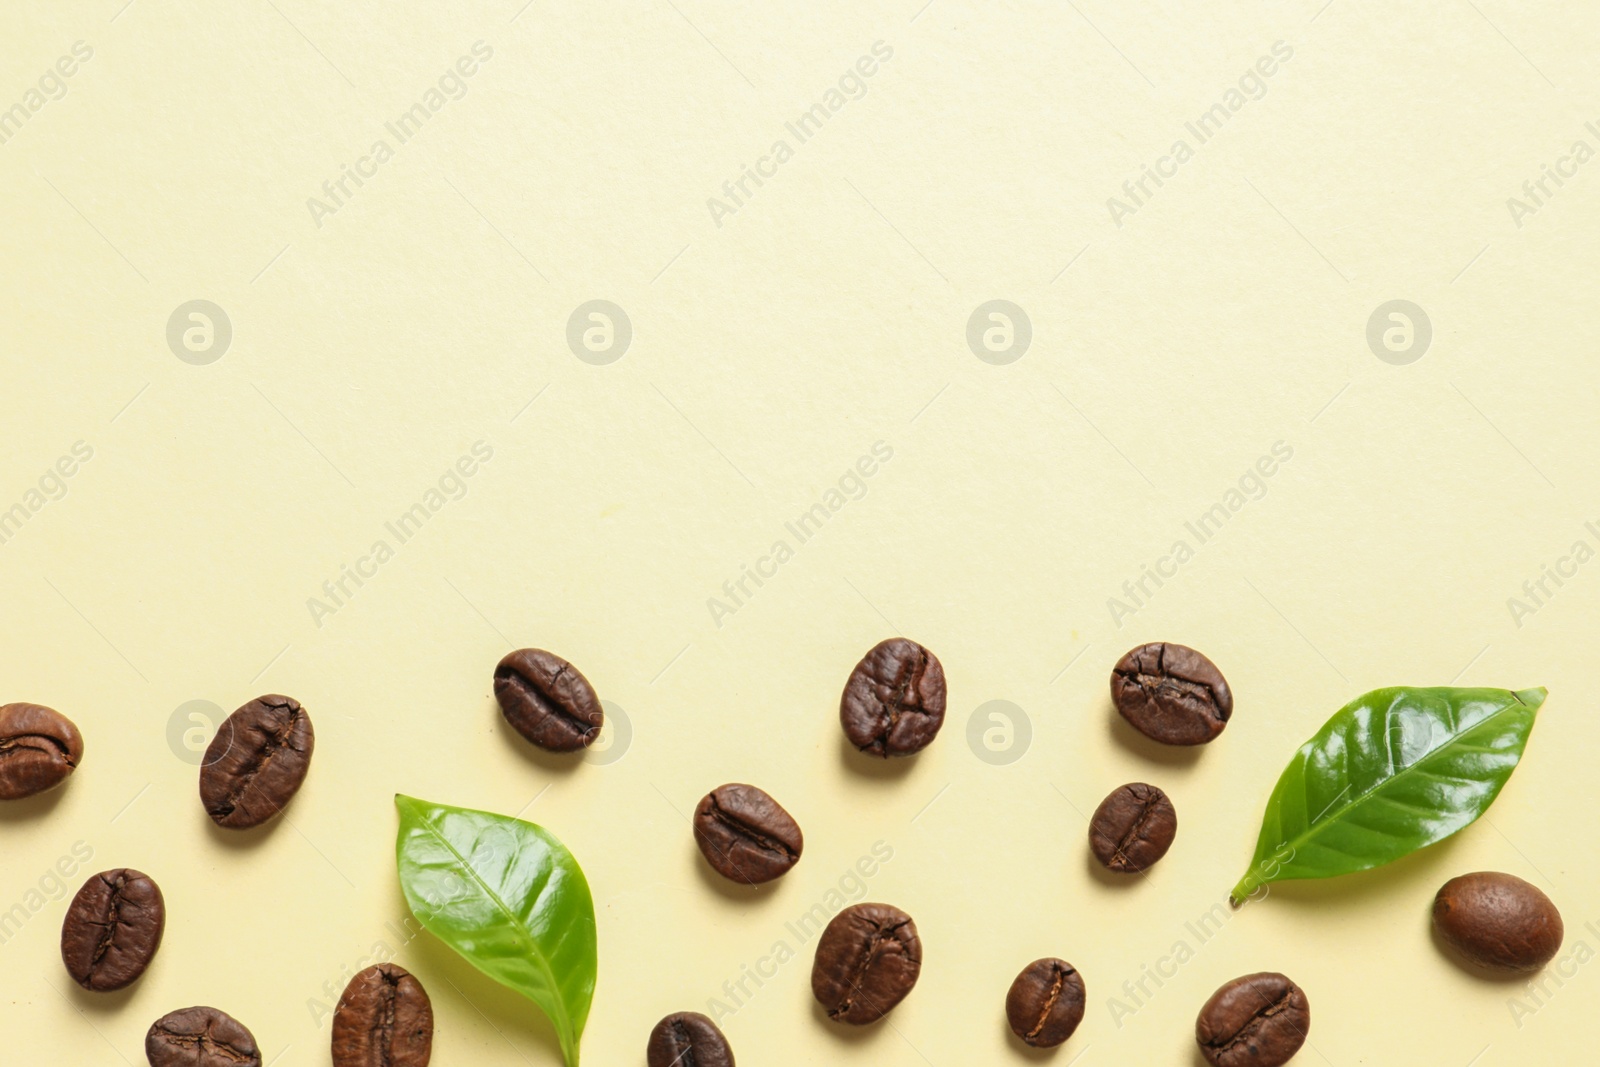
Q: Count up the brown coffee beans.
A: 15